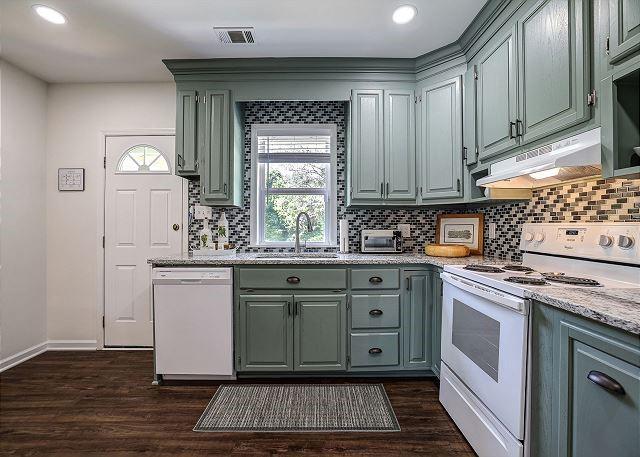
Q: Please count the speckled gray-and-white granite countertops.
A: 2